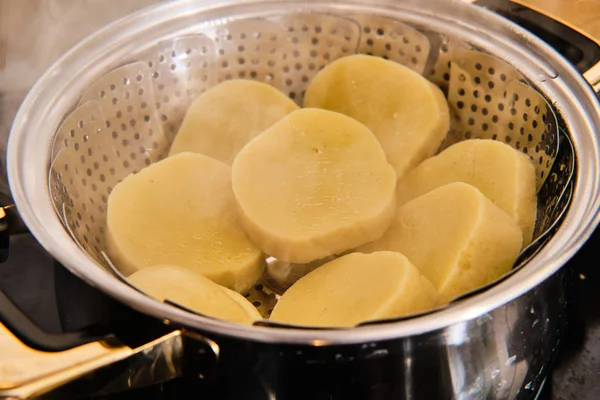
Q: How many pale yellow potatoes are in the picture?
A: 8